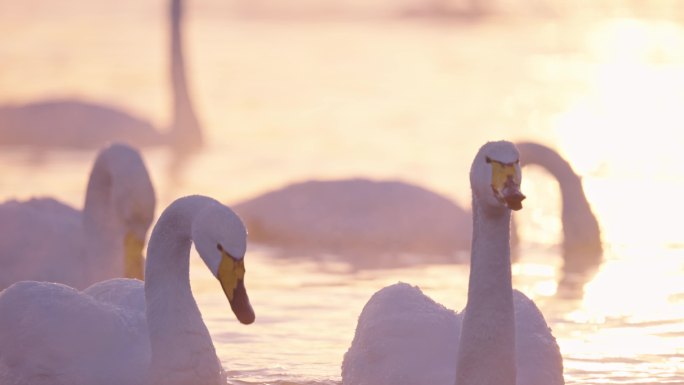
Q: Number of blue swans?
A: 0